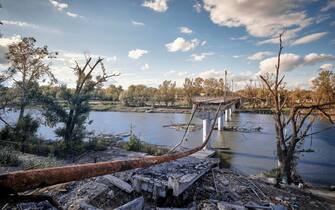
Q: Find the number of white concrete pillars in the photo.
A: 4